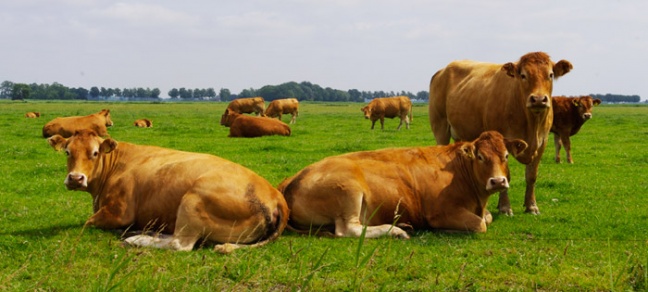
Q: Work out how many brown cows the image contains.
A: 11